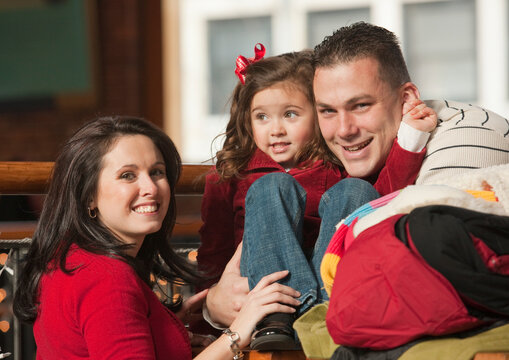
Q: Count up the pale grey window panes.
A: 3